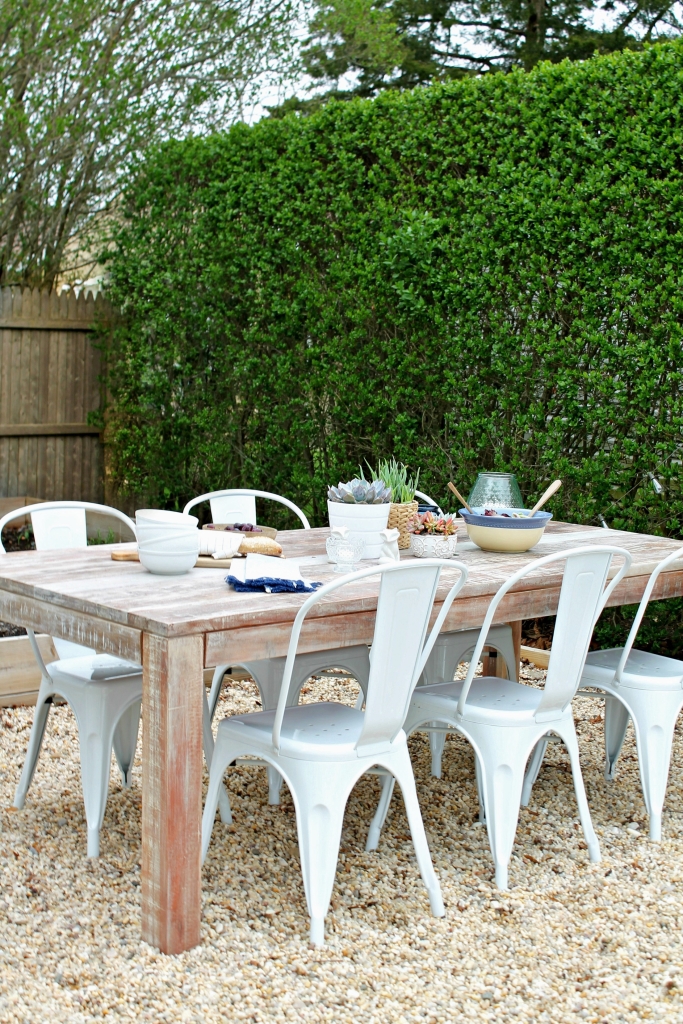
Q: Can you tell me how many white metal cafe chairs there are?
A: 6